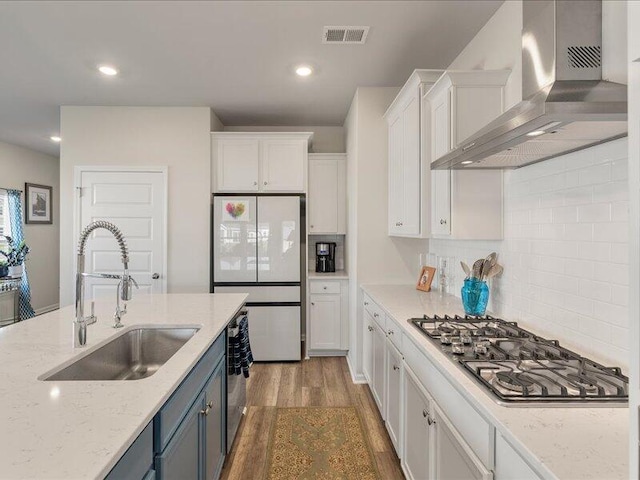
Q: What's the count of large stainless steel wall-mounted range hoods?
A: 1